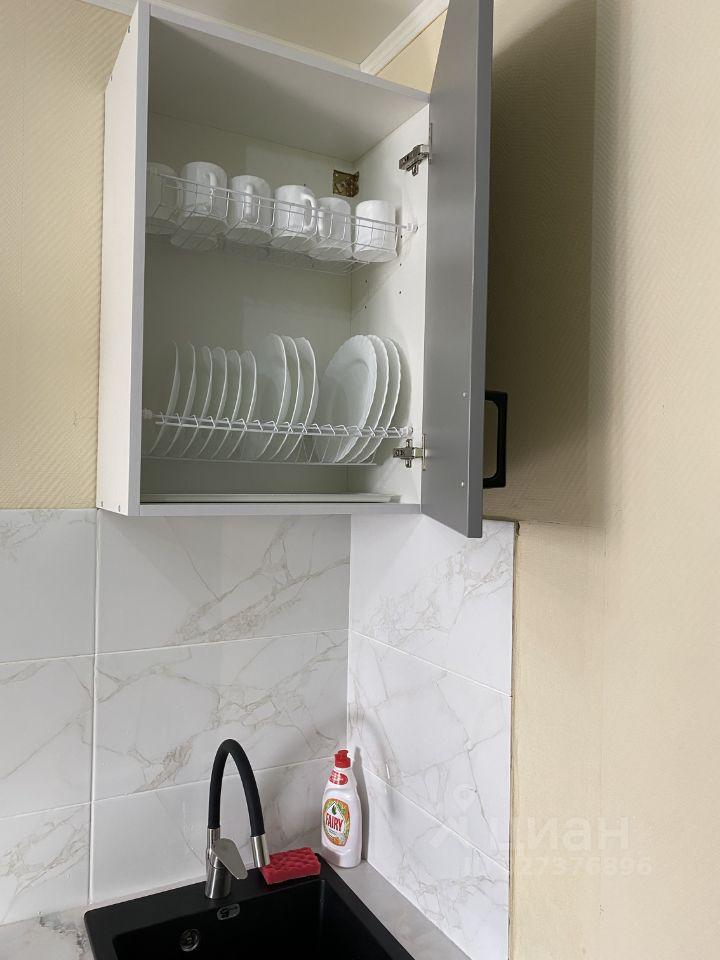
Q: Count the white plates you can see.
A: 12